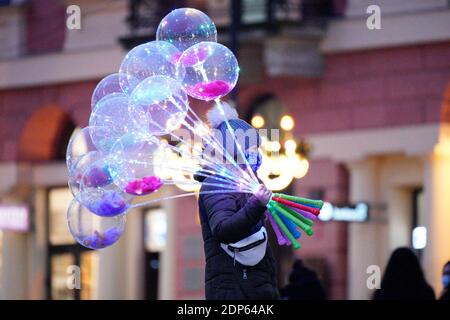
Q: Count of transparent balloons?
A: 11